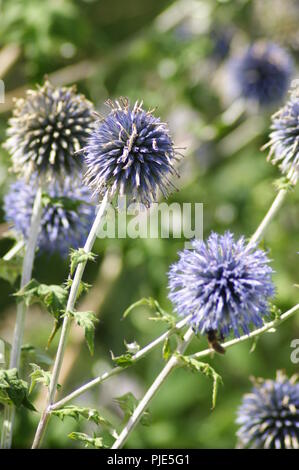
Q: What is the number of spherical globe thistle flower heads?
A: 7